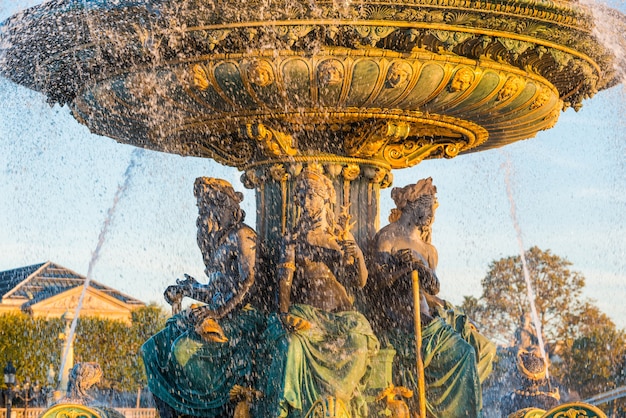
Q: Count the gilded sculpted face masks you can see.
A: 7